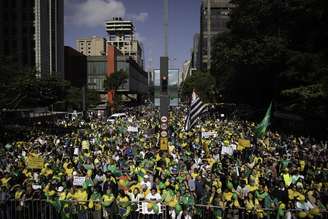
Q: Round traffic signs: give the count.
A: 3